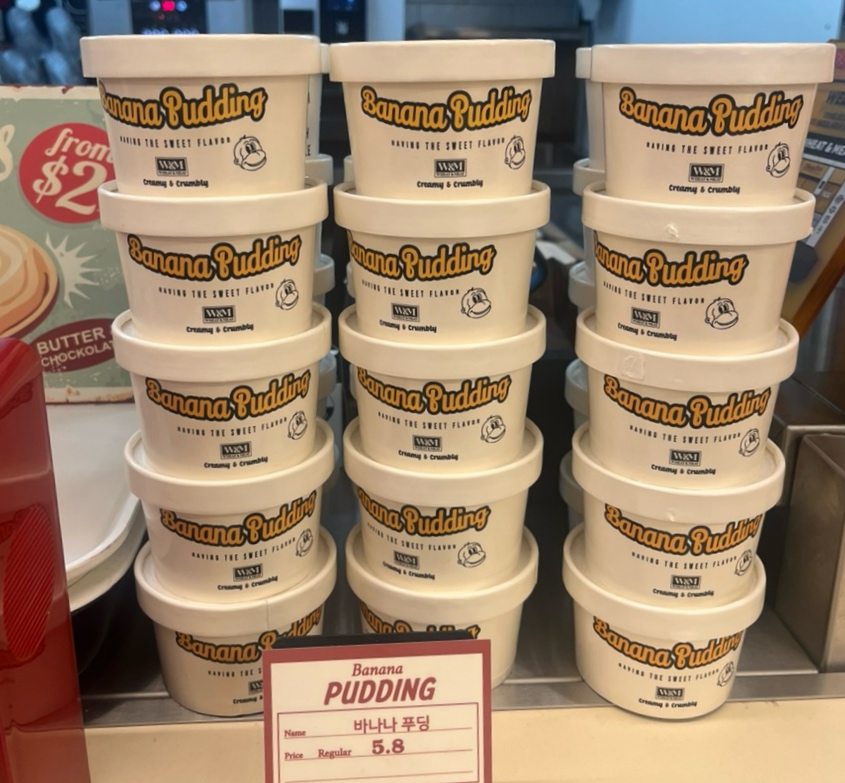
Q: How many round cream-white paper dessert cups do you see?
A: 15